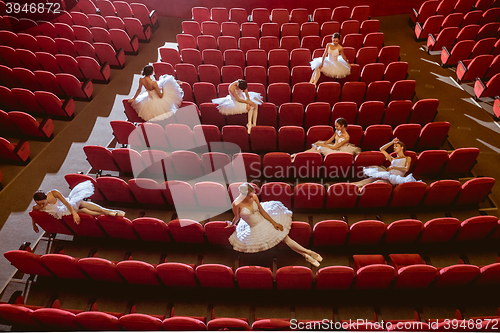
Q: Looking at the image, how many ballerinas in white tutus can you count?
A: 7